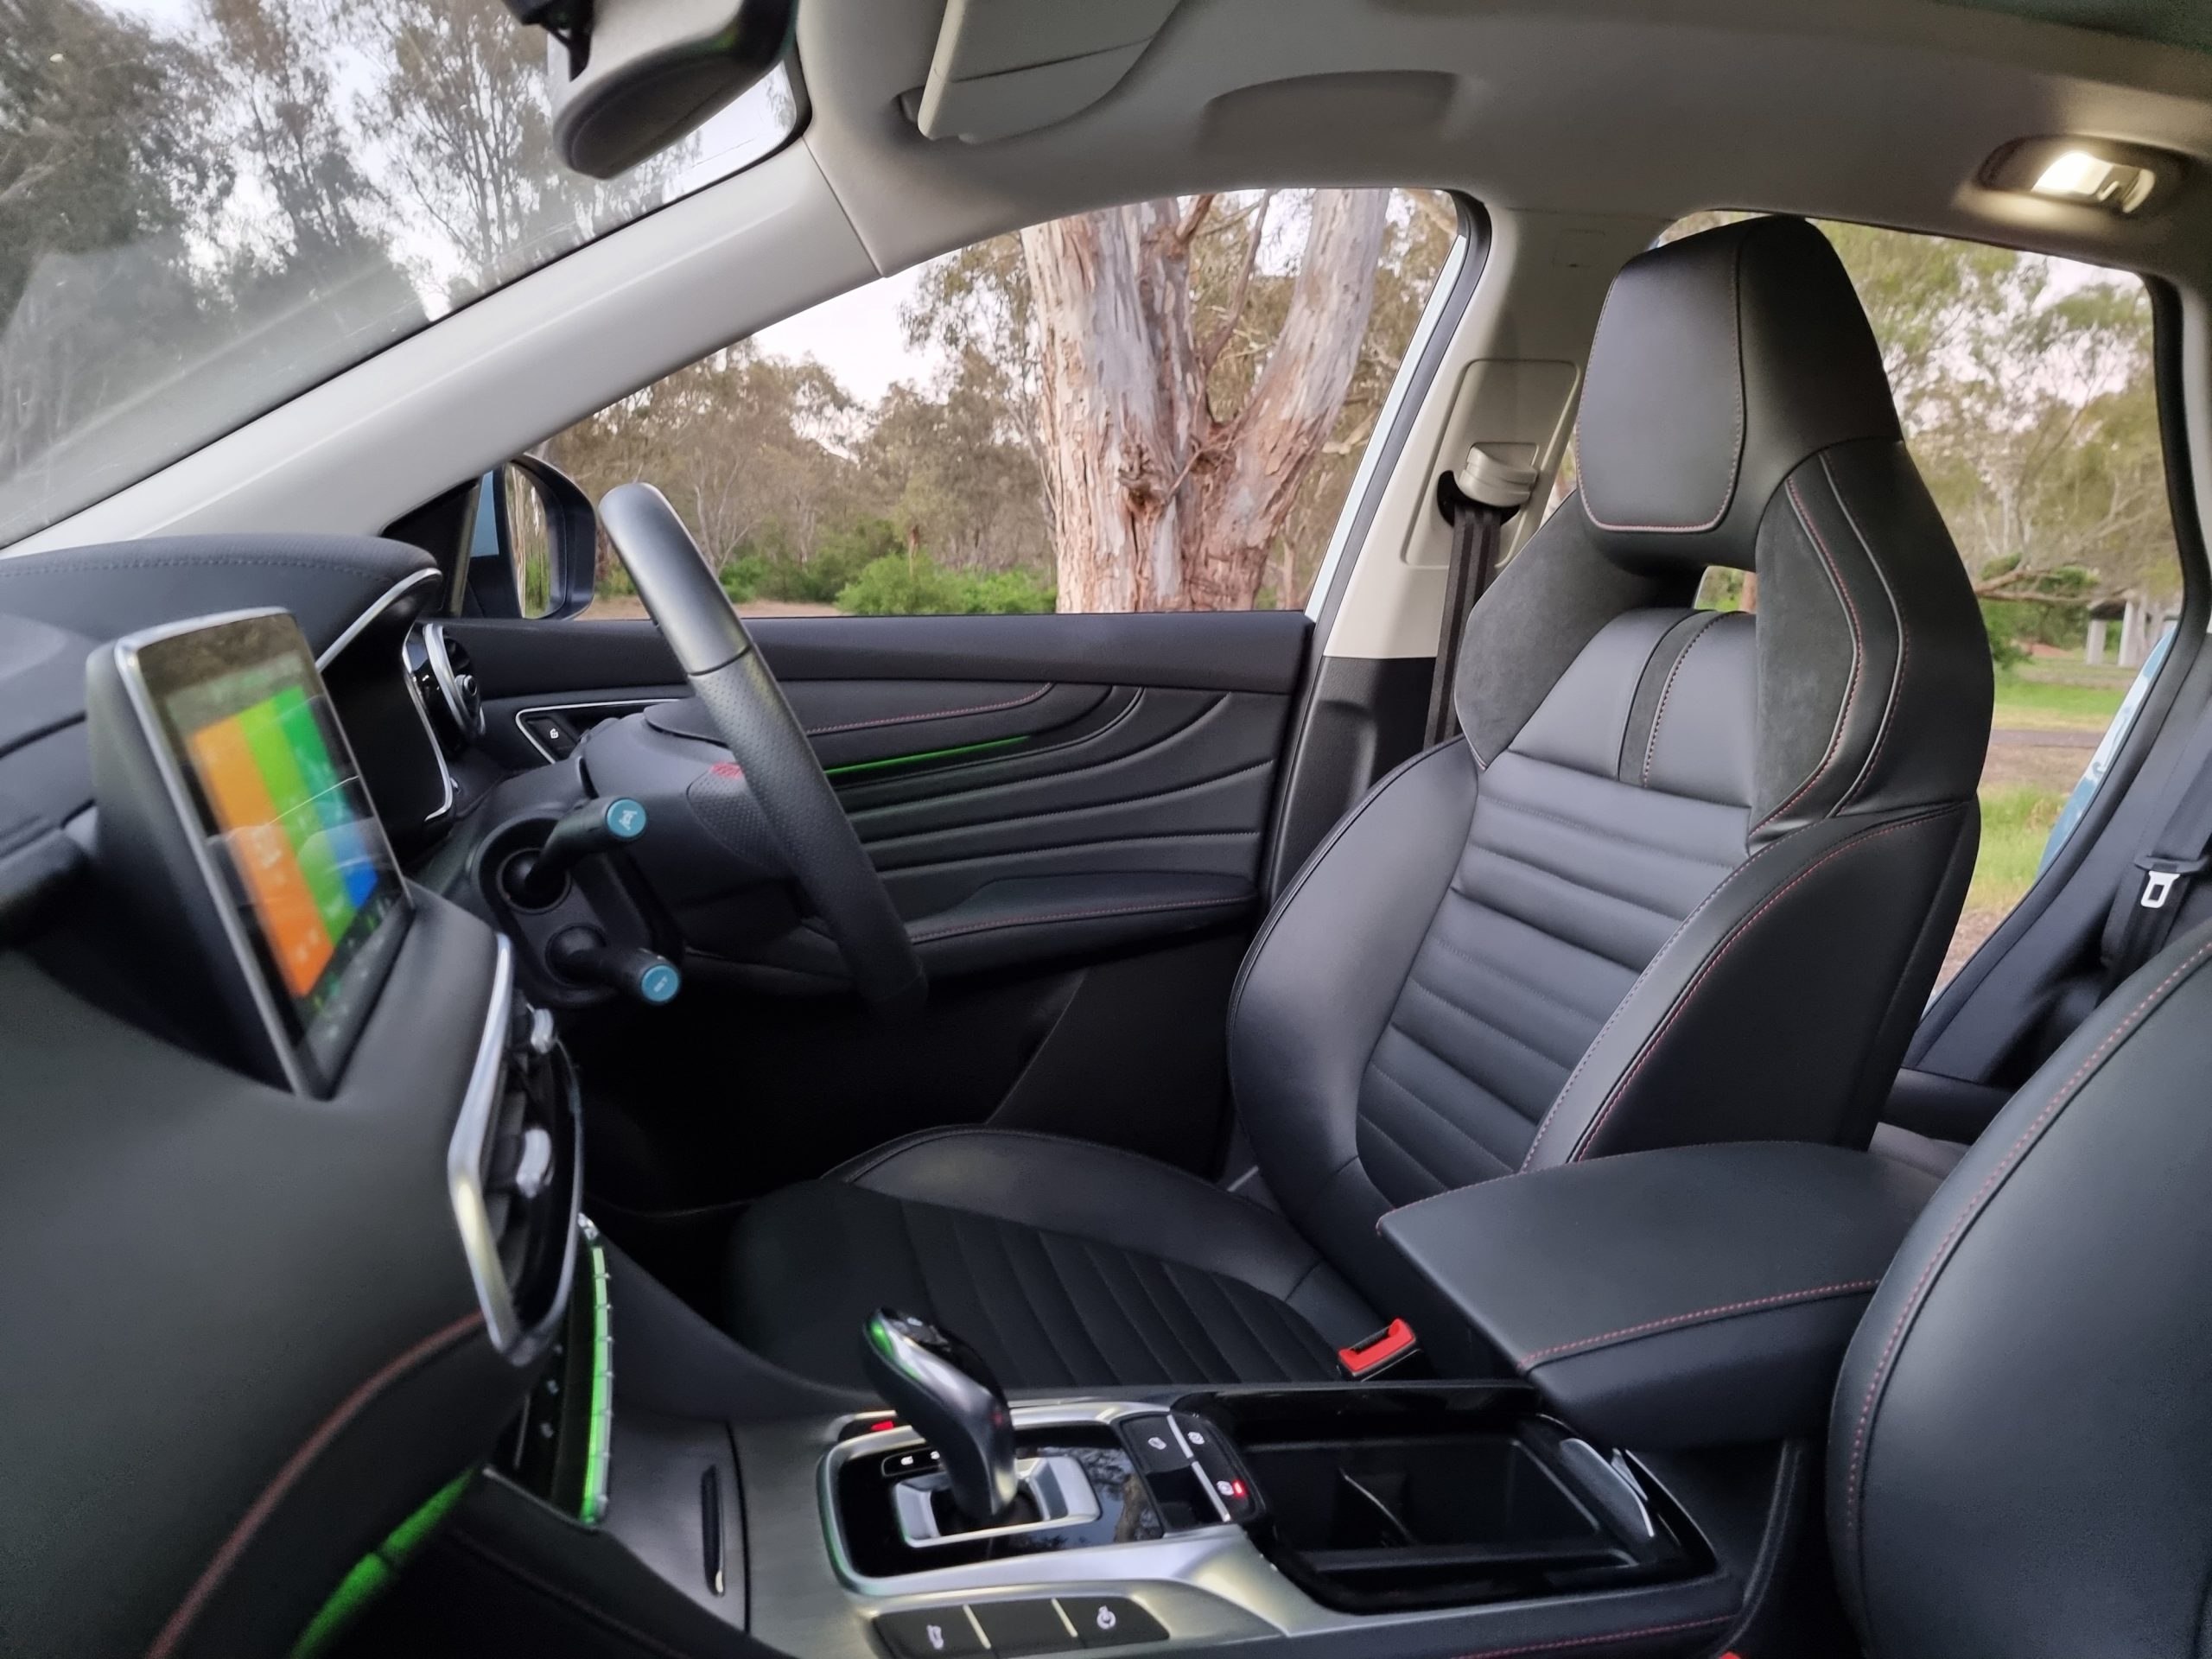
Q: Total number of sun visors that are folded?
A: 1